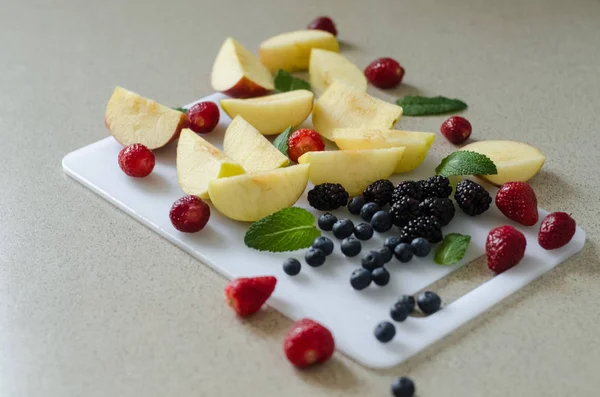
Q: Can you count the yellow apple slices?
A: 12